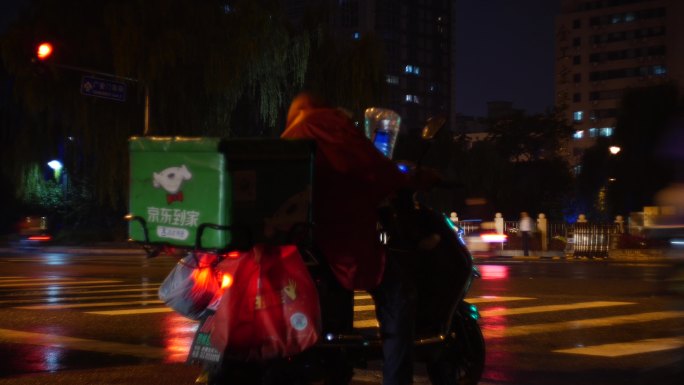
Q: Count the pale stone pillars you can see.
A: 5